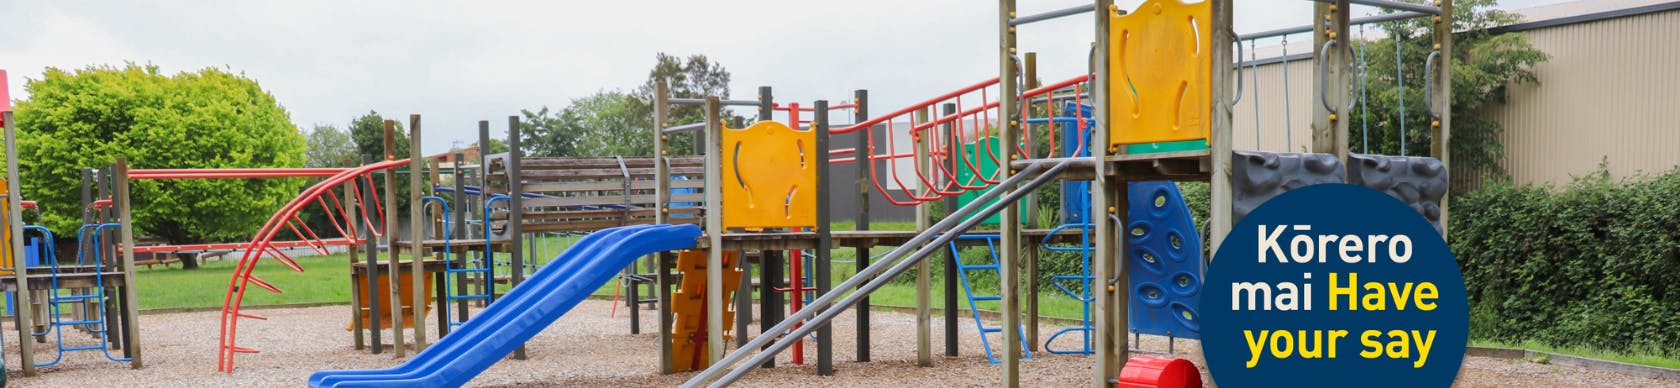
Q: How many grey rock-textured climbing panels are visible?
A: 2